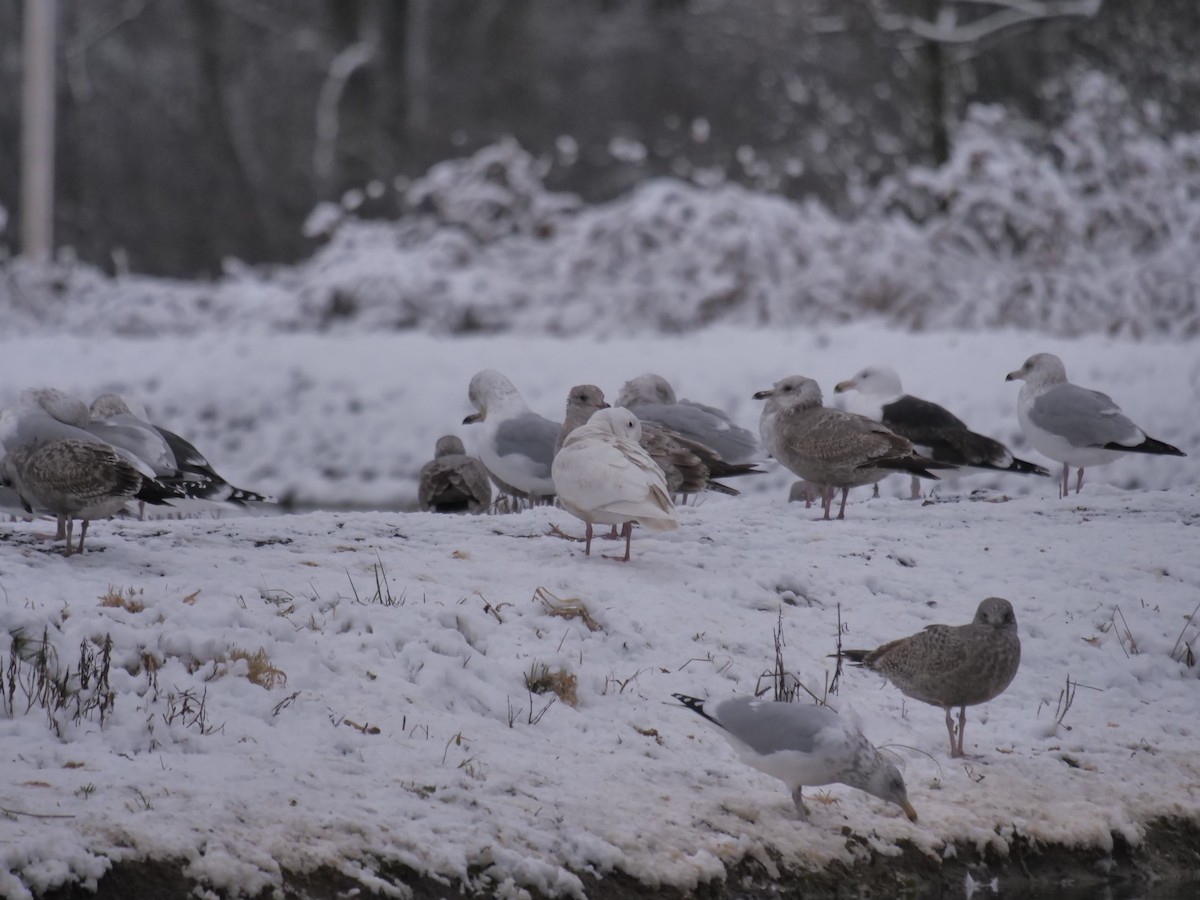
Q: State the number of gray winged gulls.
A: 6